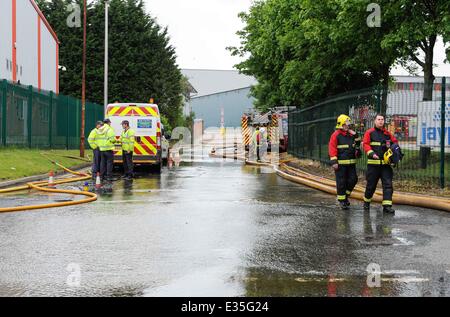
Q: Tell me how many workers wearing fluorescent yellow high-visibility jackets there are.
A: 3